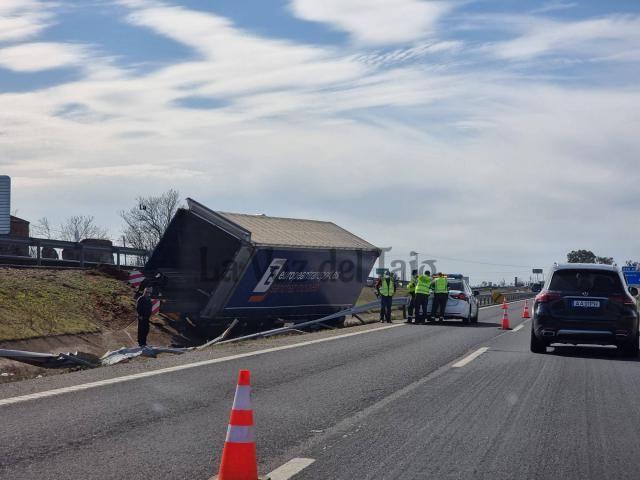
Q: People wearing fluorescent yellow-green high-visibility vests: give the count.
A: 4